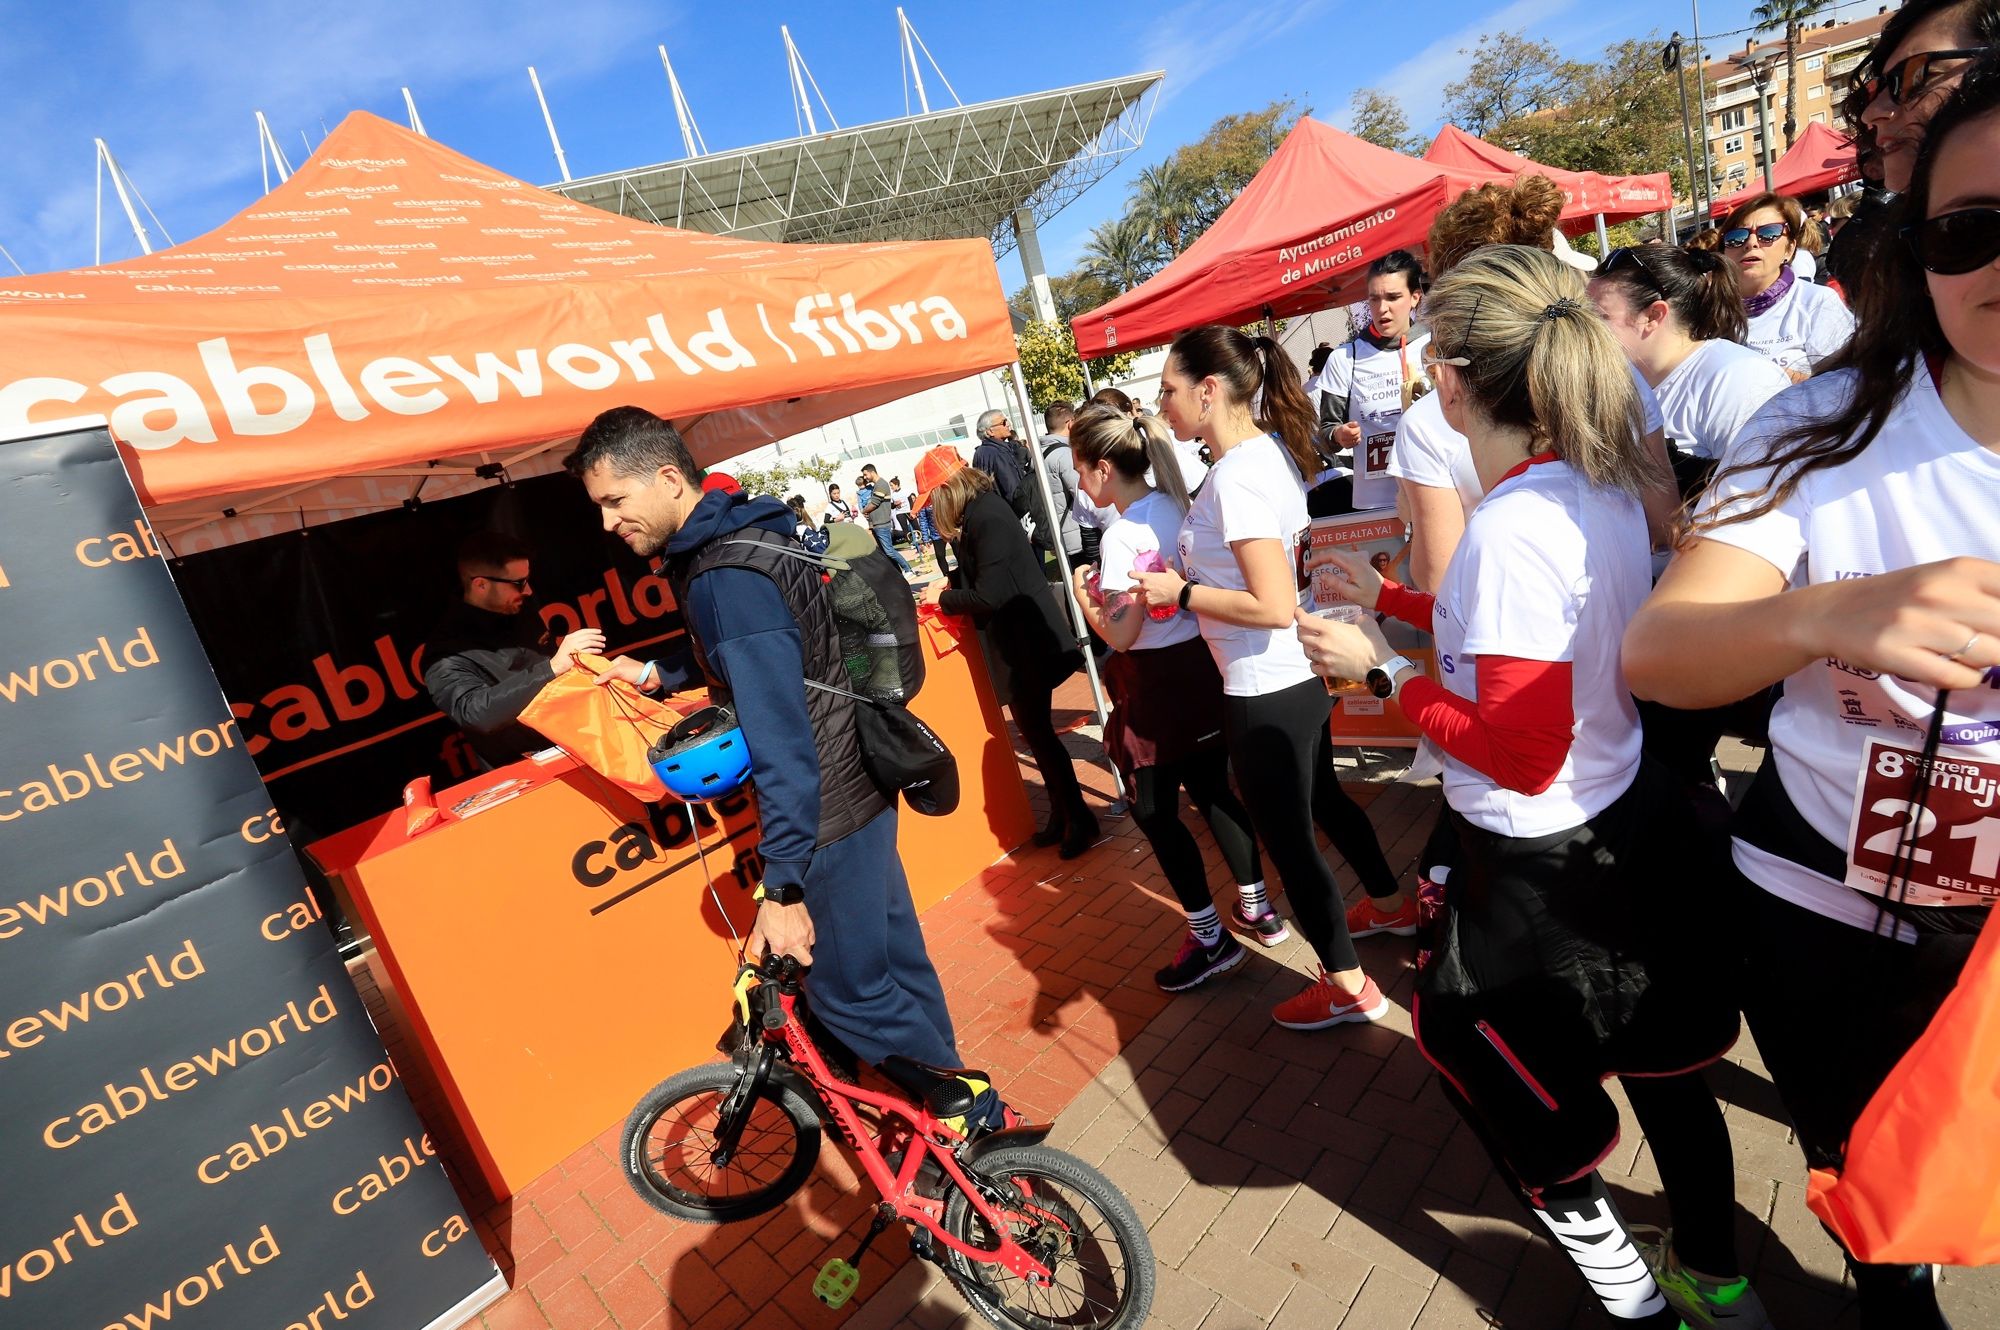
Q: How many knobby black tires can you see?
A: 2